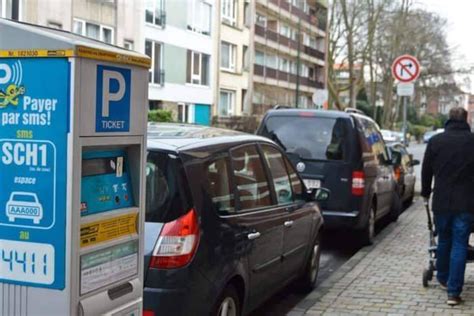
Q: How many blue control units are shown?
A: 1